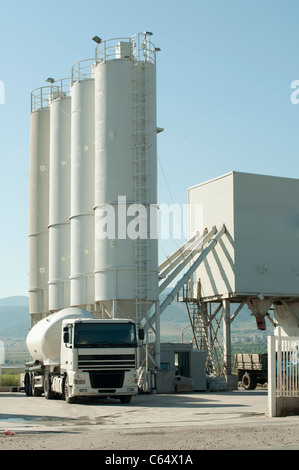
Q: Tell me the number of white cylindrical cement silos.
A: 4